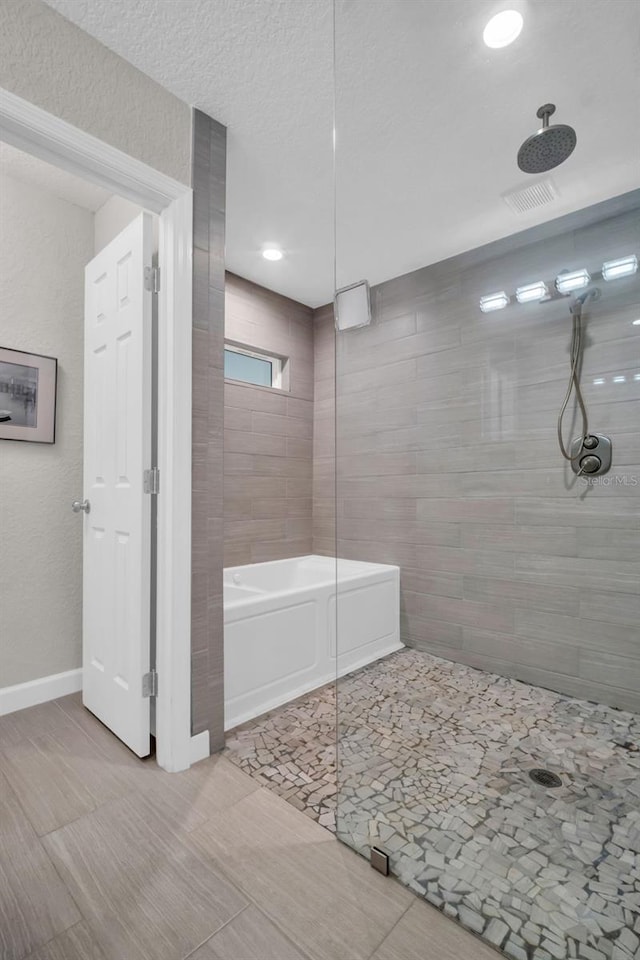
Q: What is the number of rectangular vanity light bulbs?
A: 4